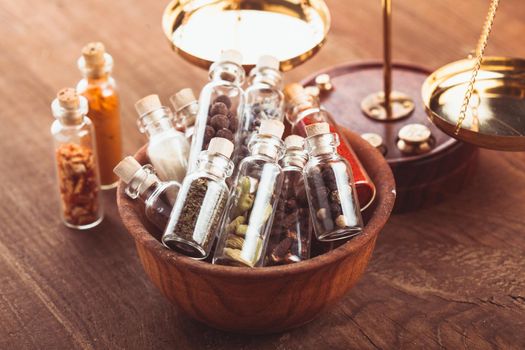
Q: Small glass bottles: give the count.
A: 12